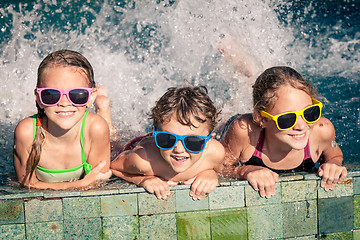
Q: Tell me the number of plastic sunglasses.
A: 3